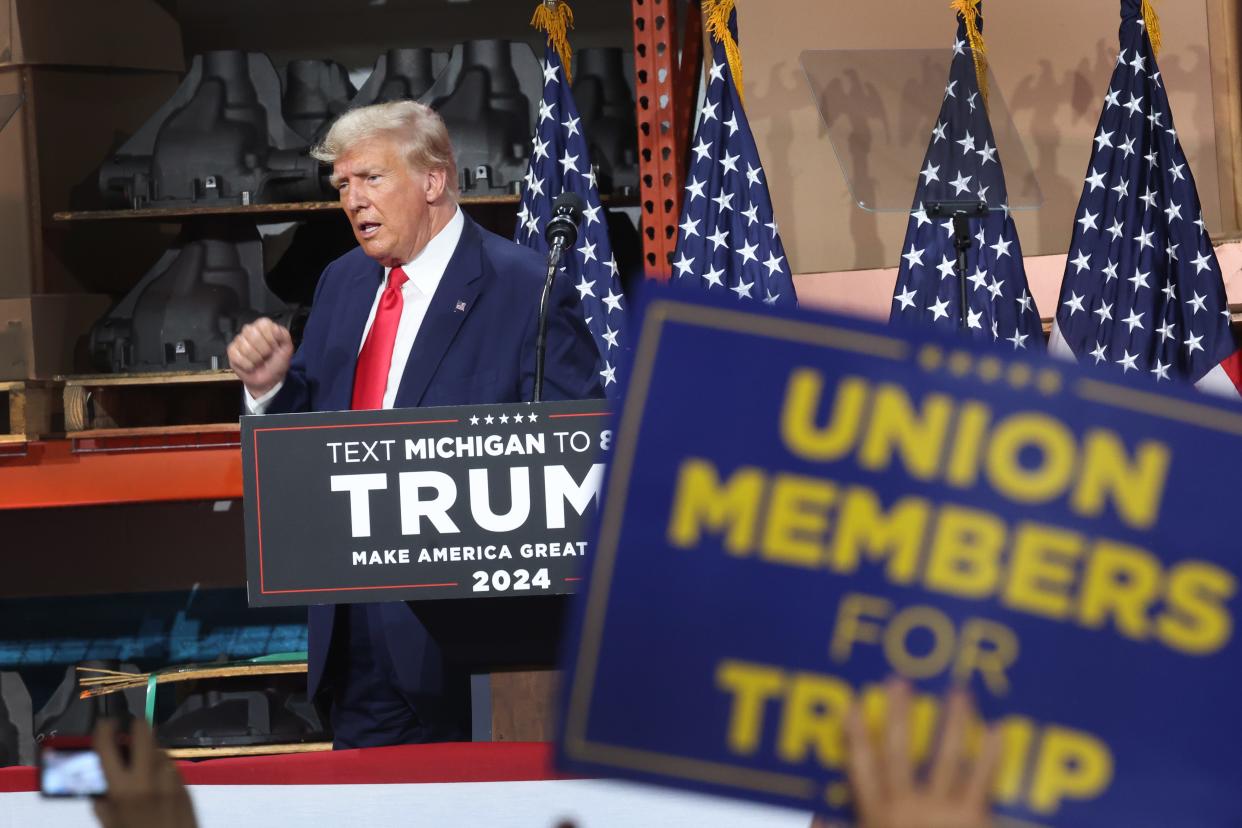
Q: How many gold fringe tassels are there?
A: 4